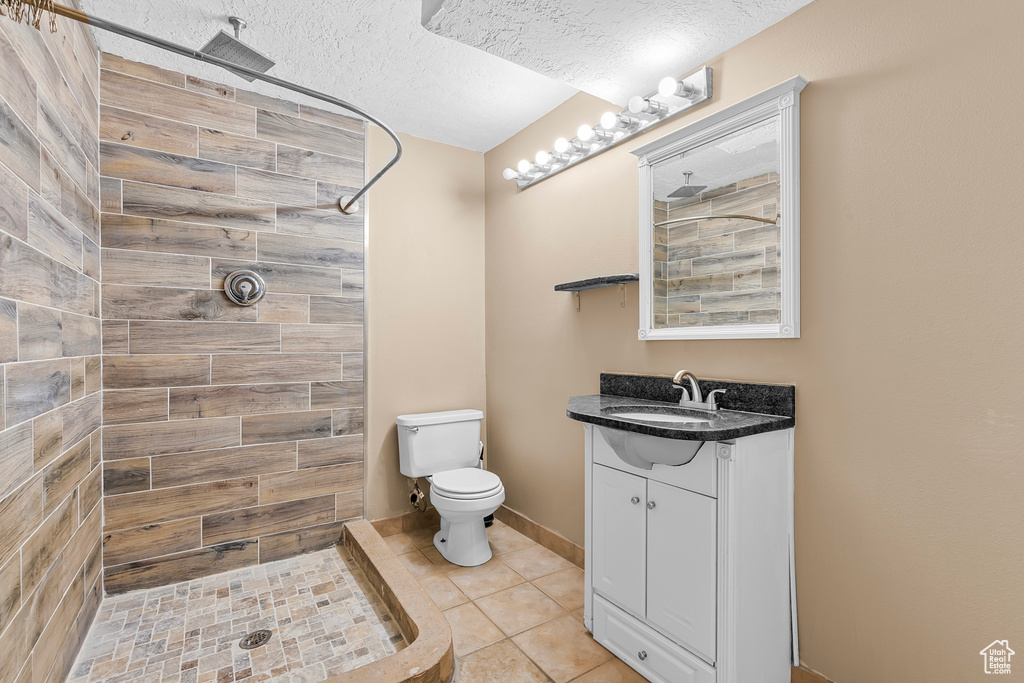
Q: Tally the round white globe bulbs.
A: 8